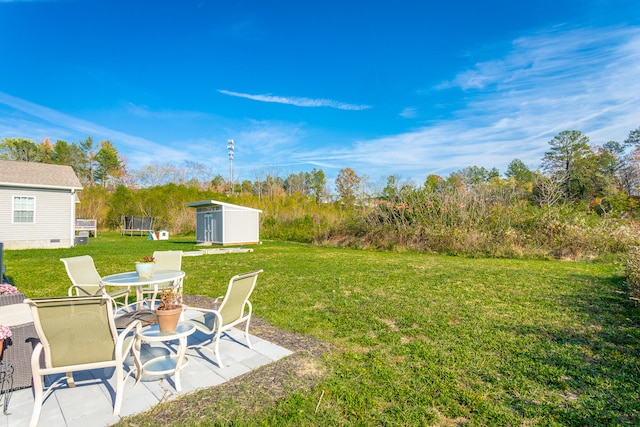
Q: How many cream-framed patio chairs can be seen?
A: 4